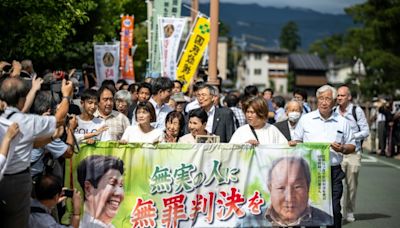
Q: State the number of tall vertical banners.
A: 5